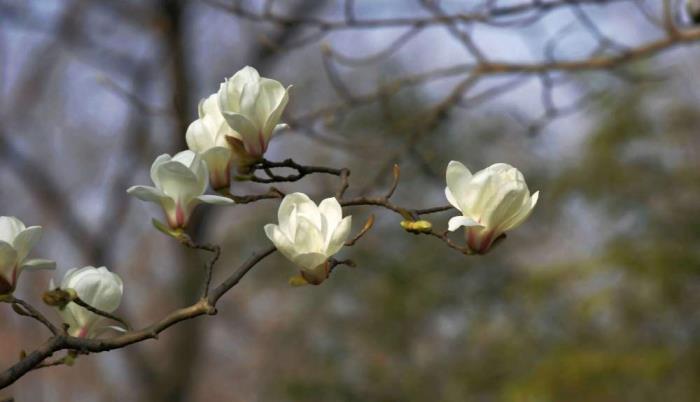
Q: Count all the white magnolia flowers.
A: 7